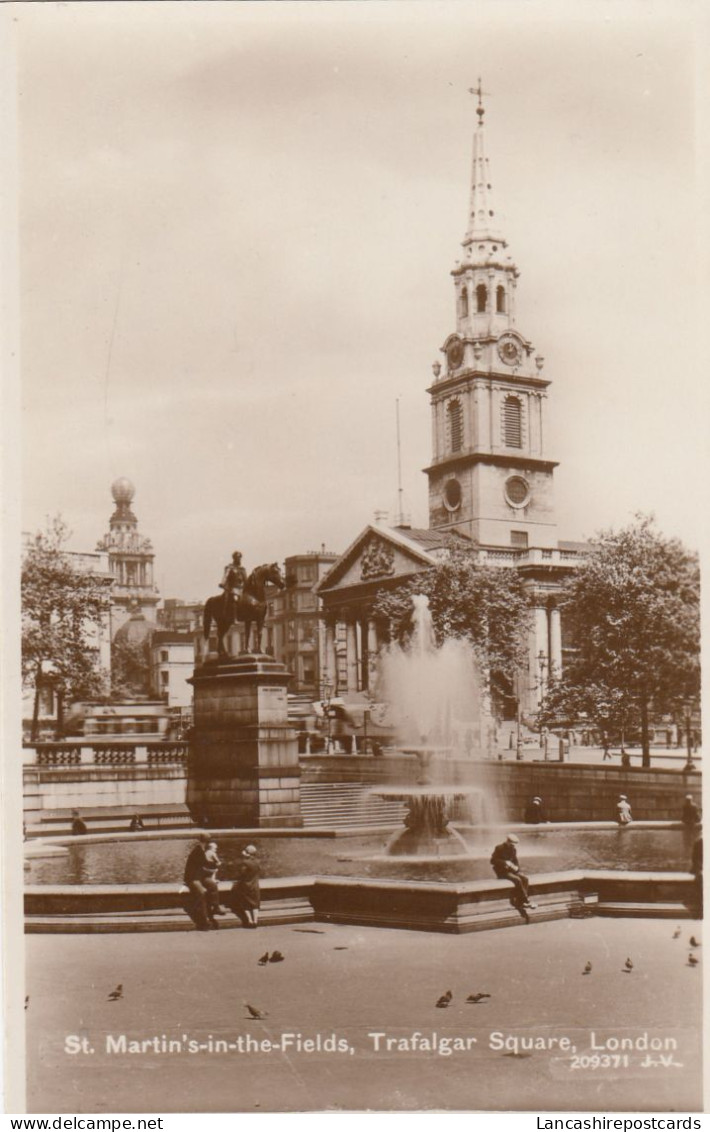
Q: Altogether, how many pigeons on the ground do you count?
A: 11